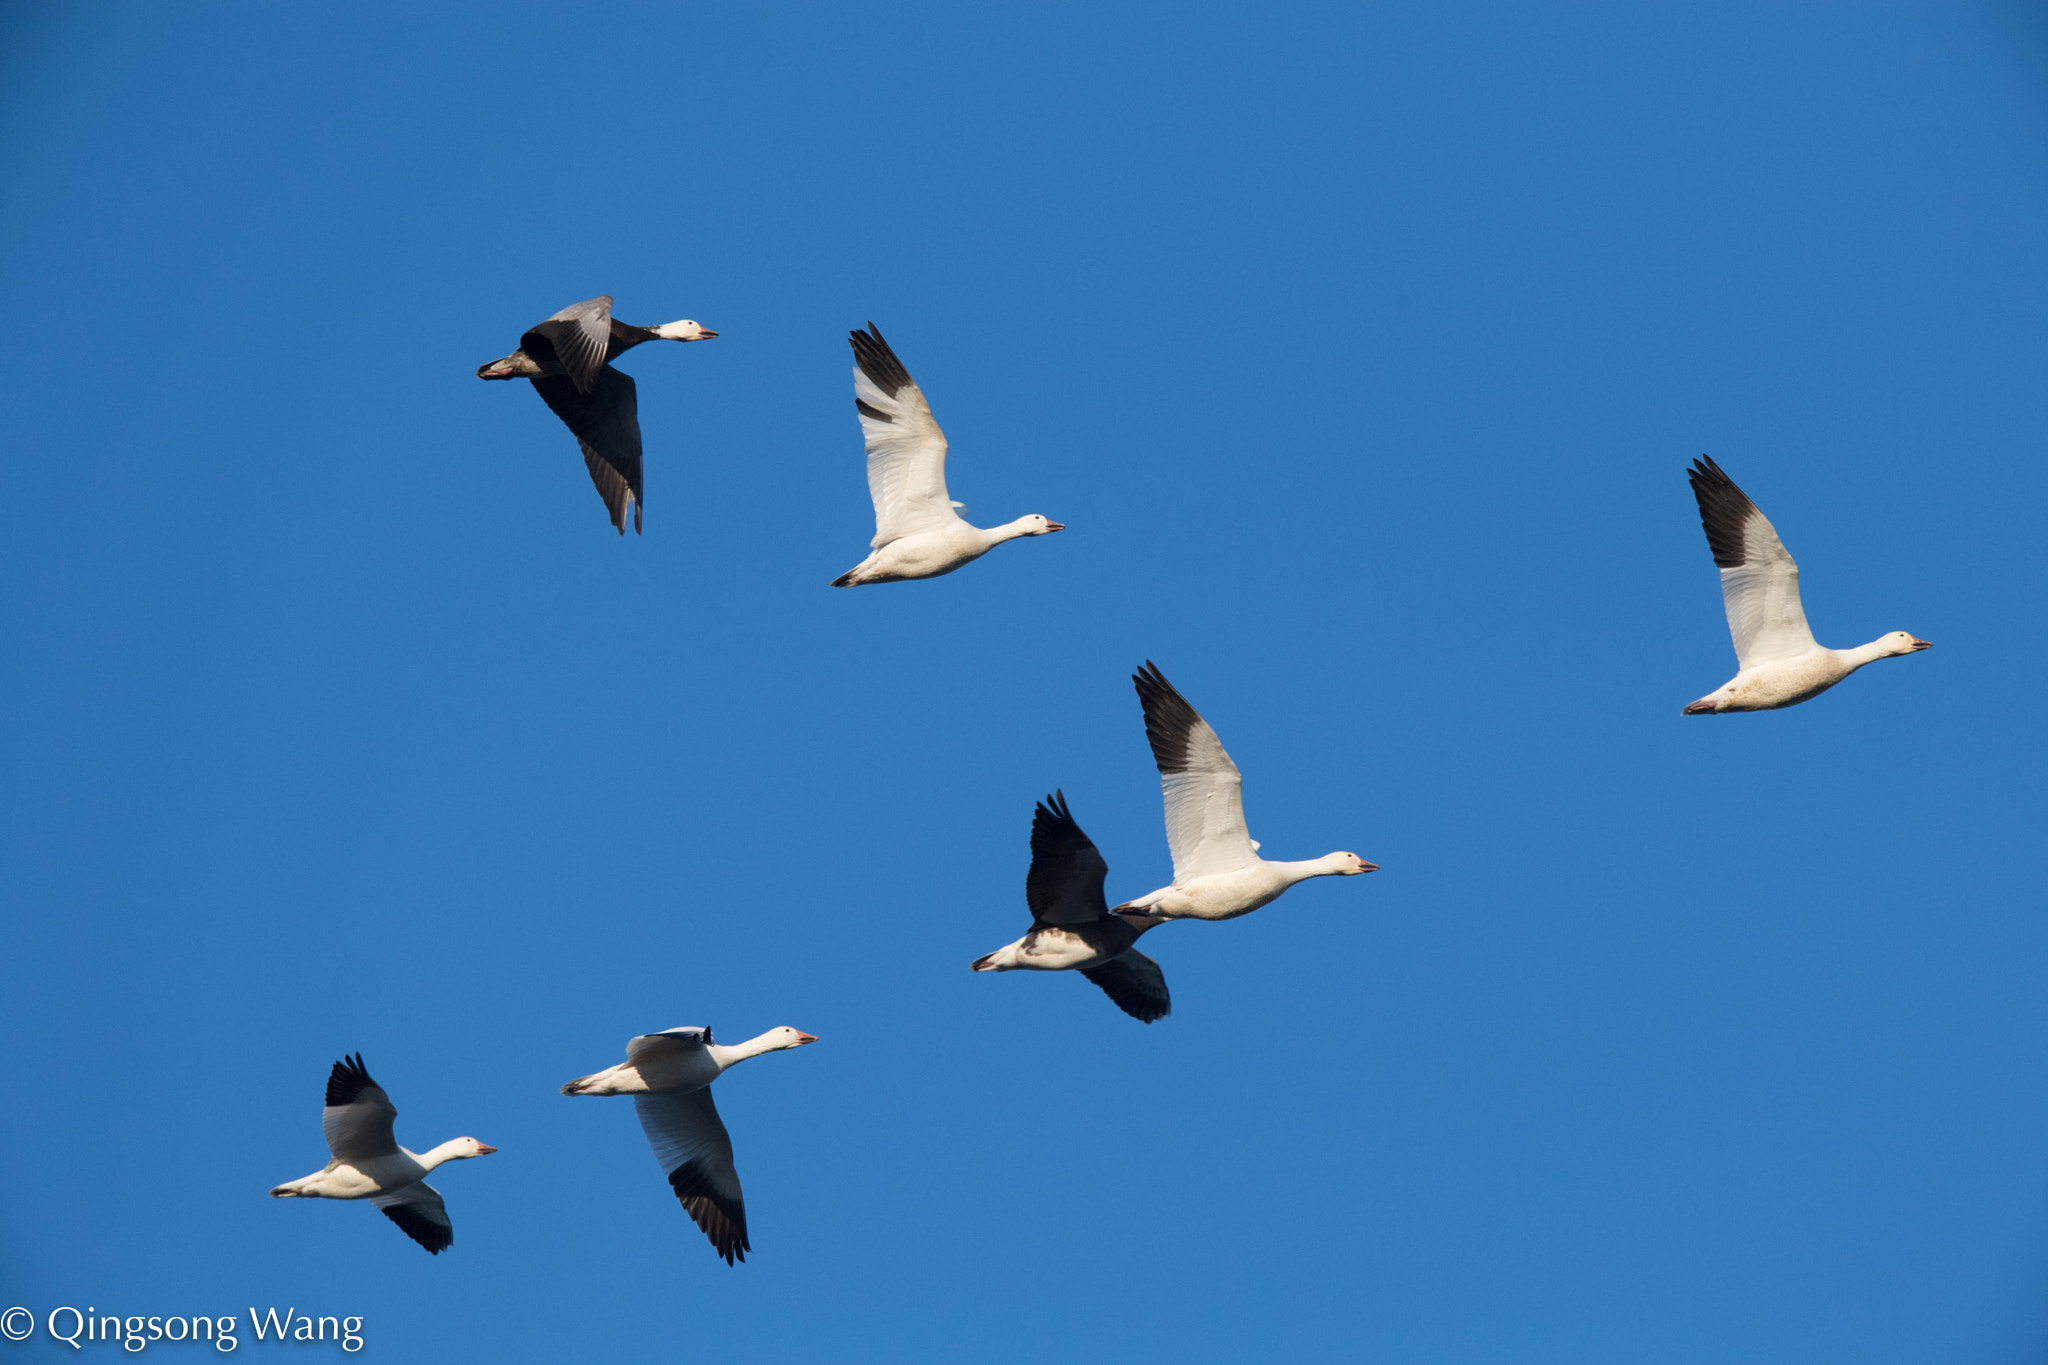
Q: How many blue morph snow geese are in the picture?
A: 2